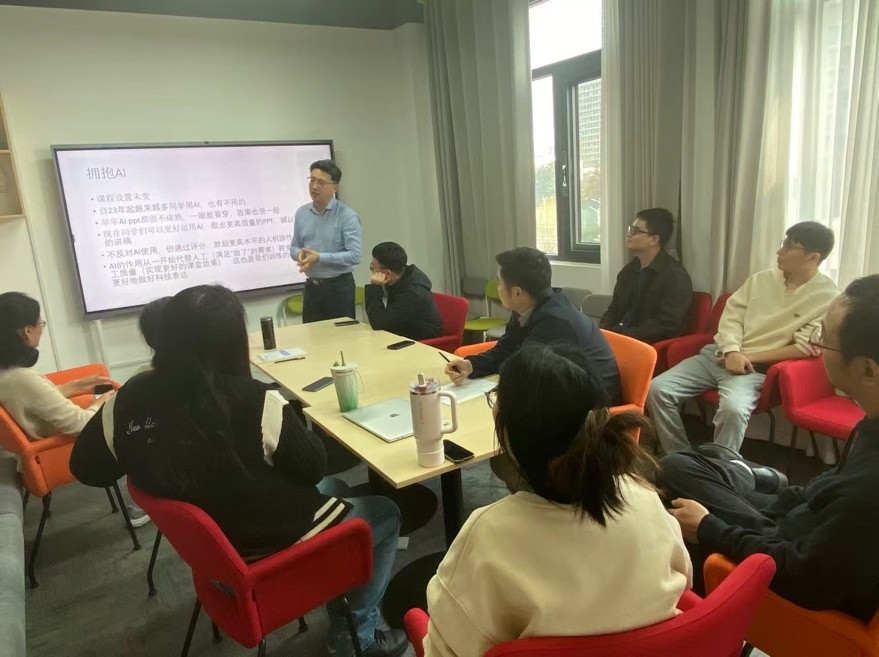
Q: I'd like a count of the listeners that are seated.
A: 9